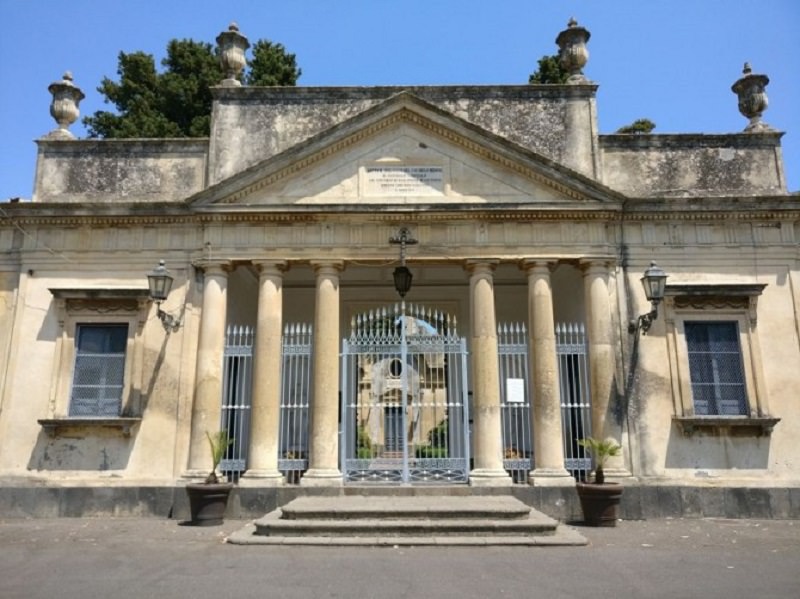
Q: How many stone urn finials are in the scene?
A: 4